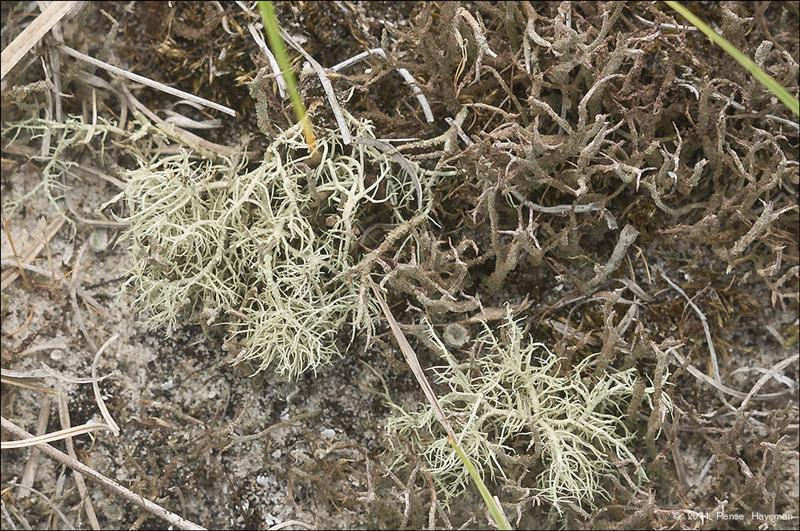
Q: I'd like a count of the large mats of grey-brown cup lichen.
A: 1